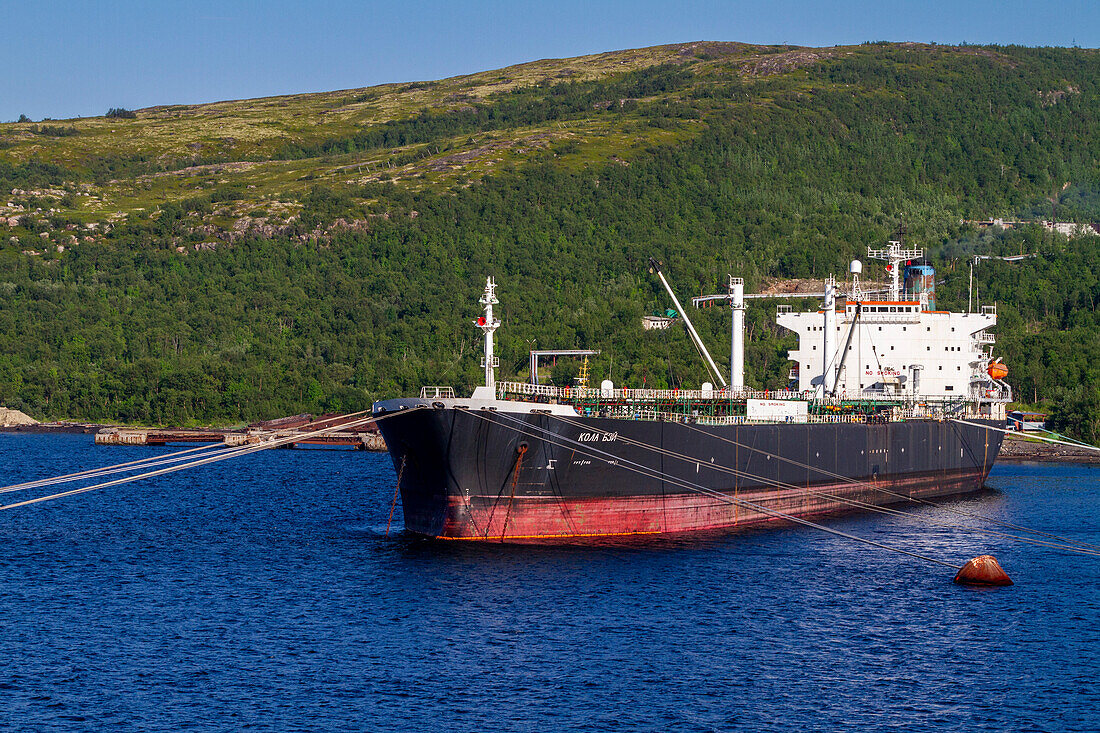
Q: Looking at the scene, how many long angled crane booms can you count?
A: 2